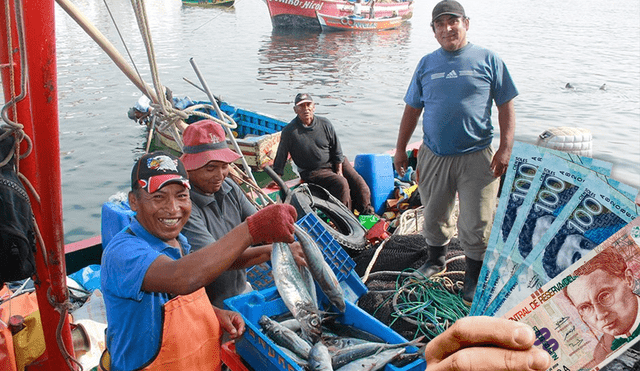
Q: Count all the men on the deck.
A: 4